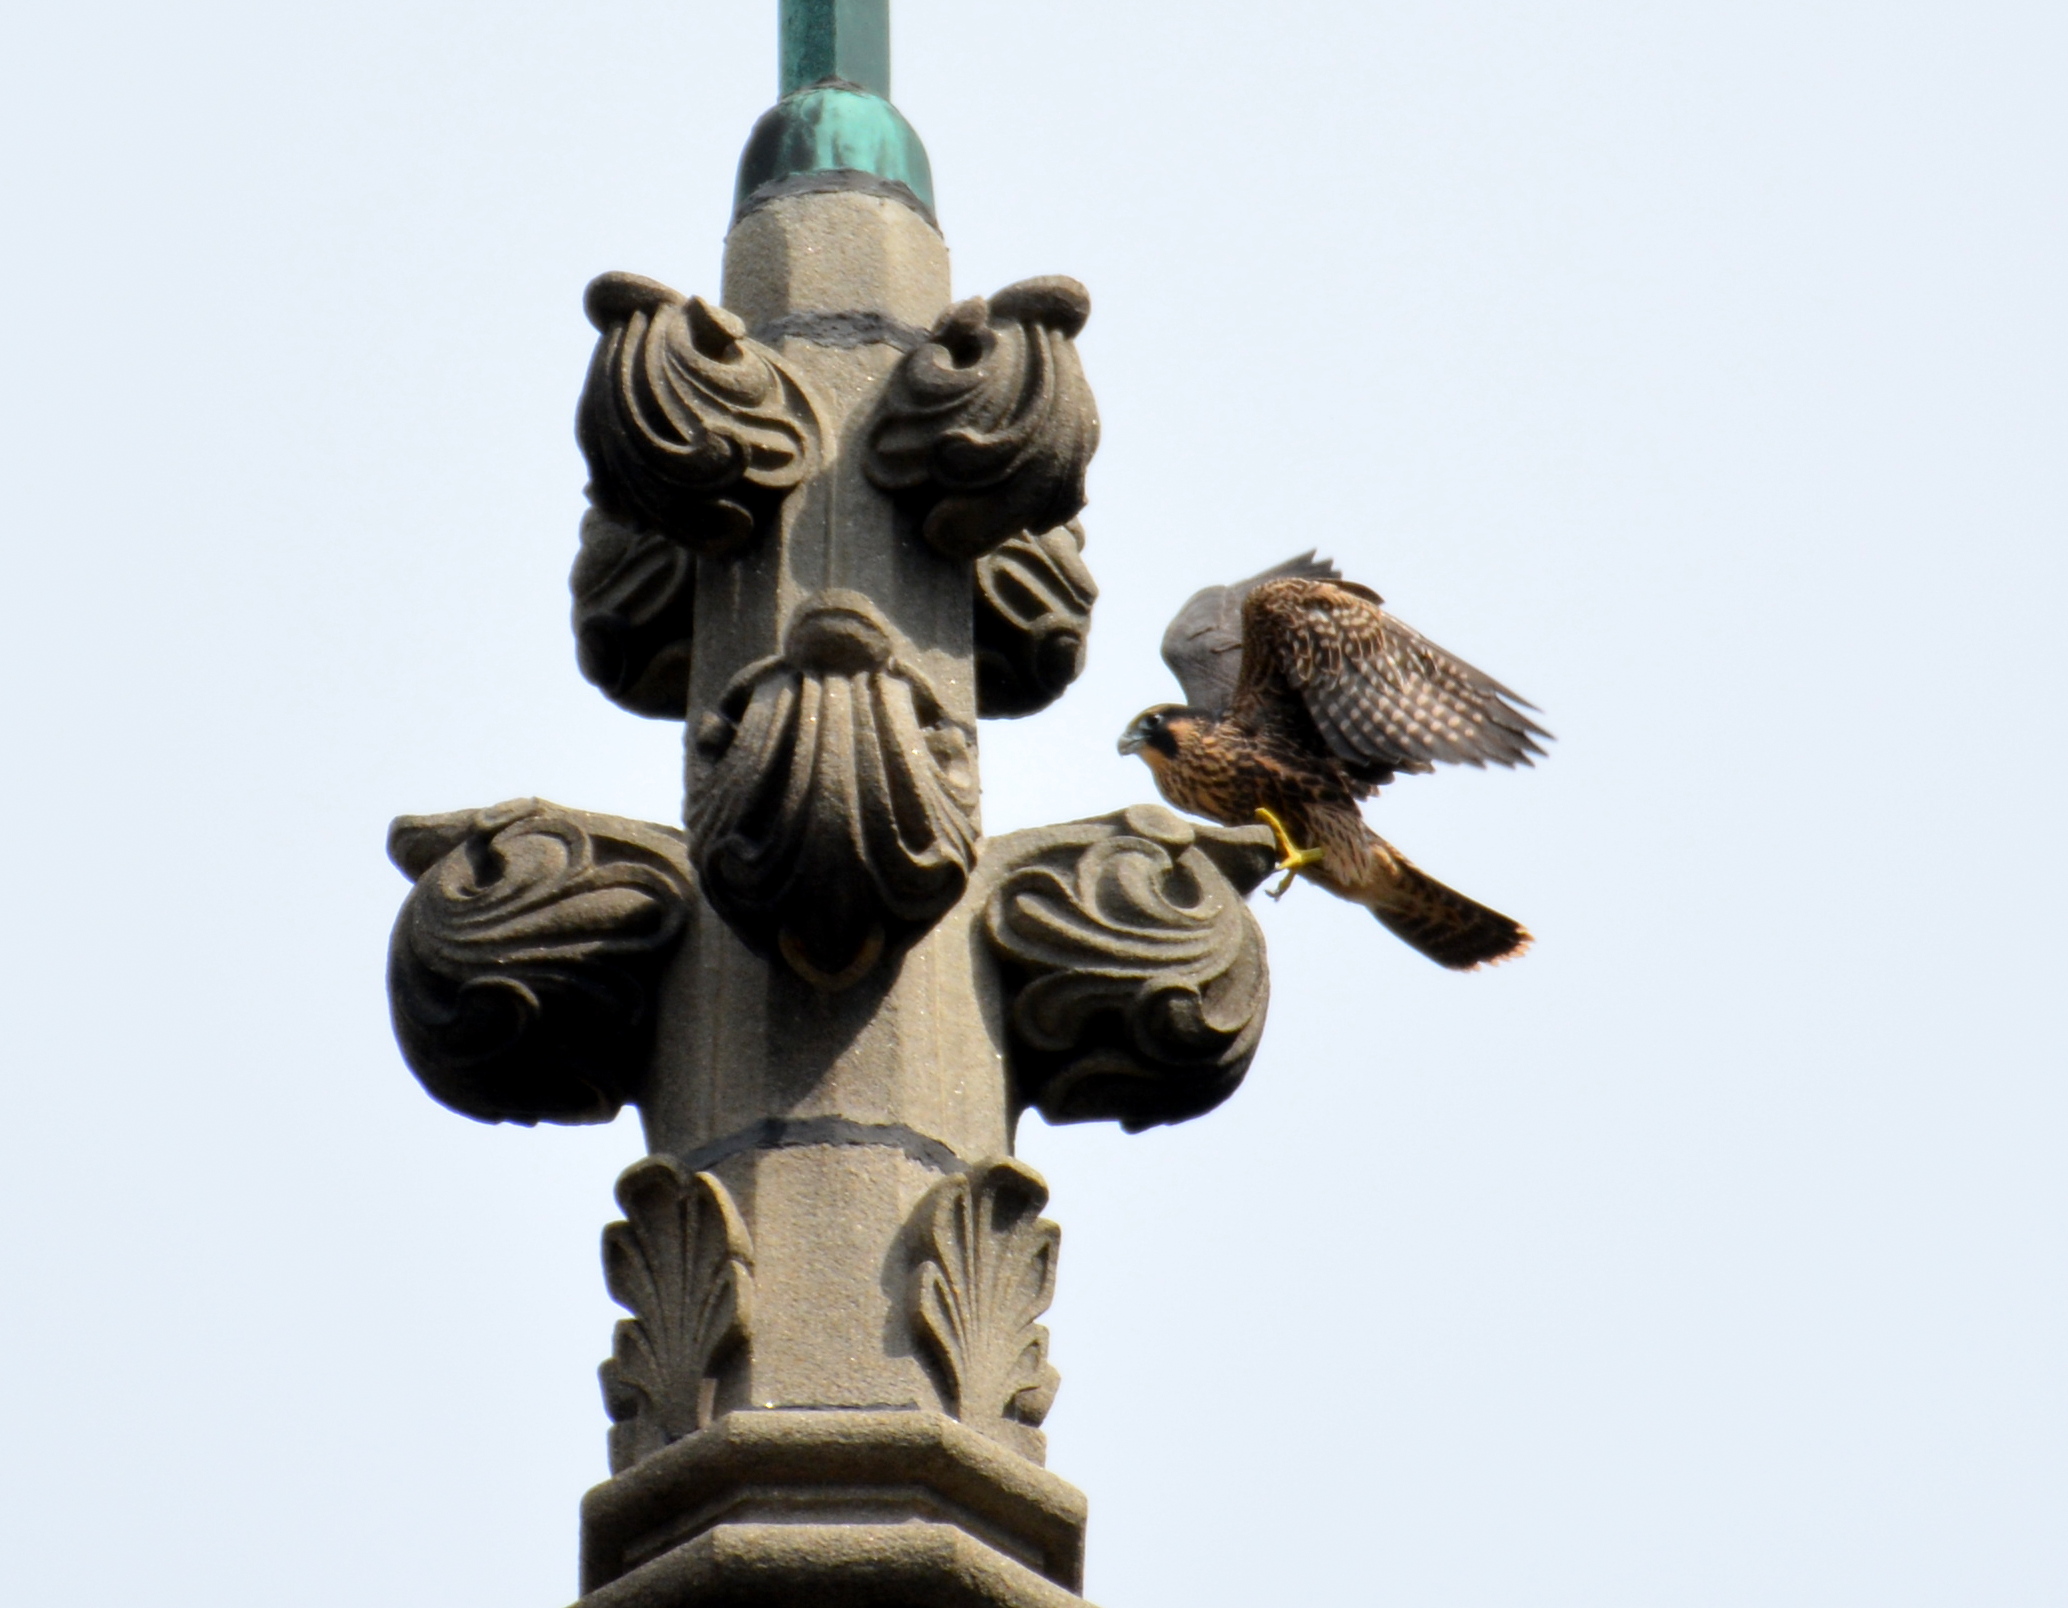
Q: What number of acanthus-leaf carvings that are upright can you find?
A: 2